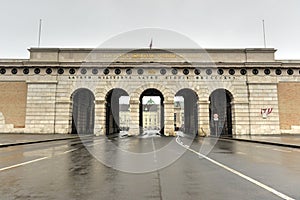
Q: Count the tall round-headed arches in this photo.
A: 5